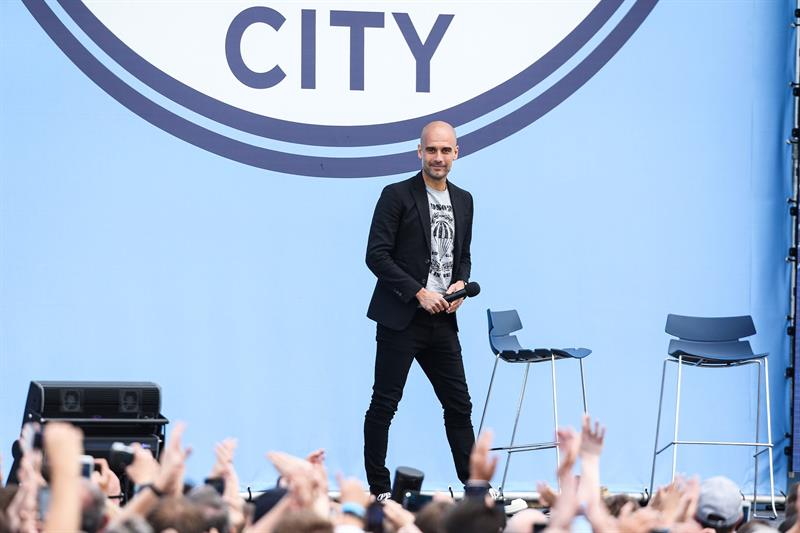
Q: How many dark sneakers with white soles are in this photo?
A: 2